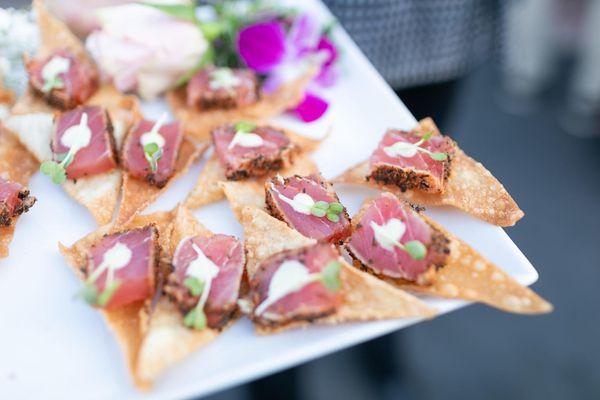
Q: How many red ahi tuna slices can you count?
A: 12